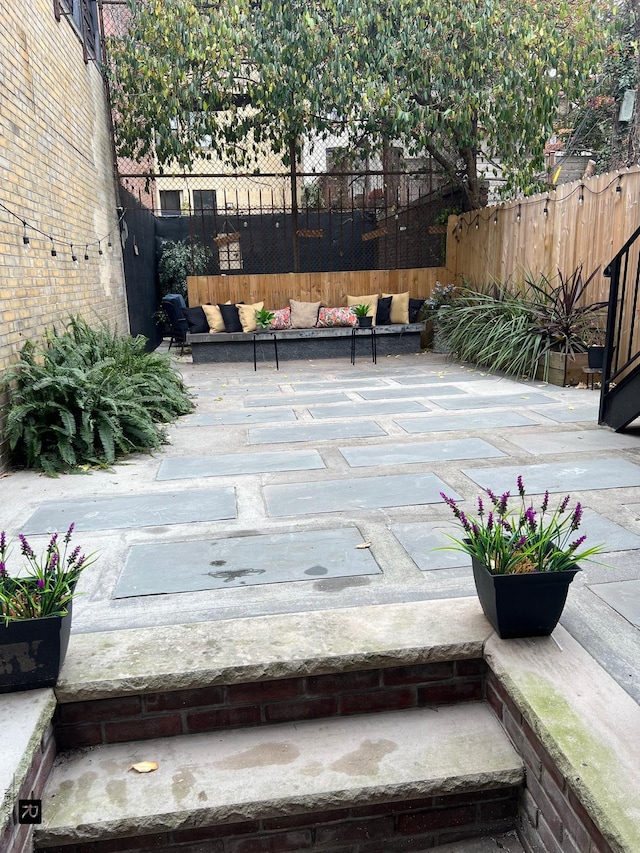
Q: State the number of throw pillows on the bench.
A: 11